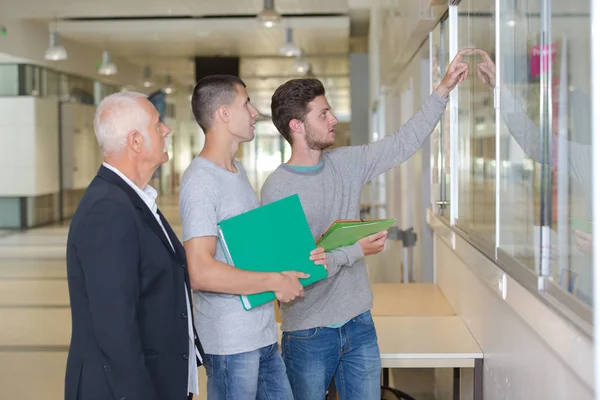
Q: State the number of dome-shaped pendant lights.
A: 7